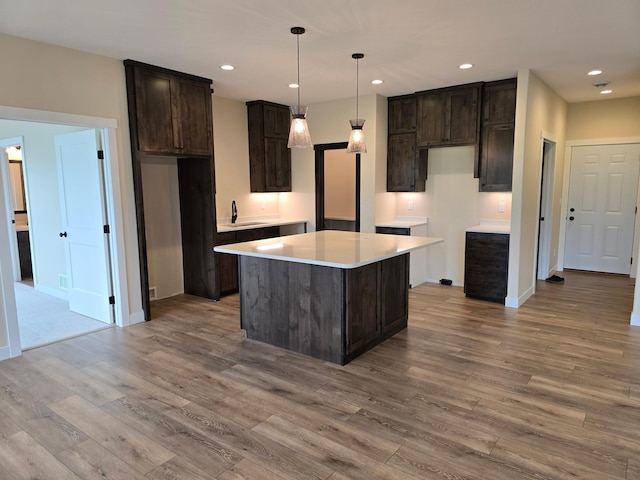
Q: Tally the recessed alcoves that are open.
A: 2